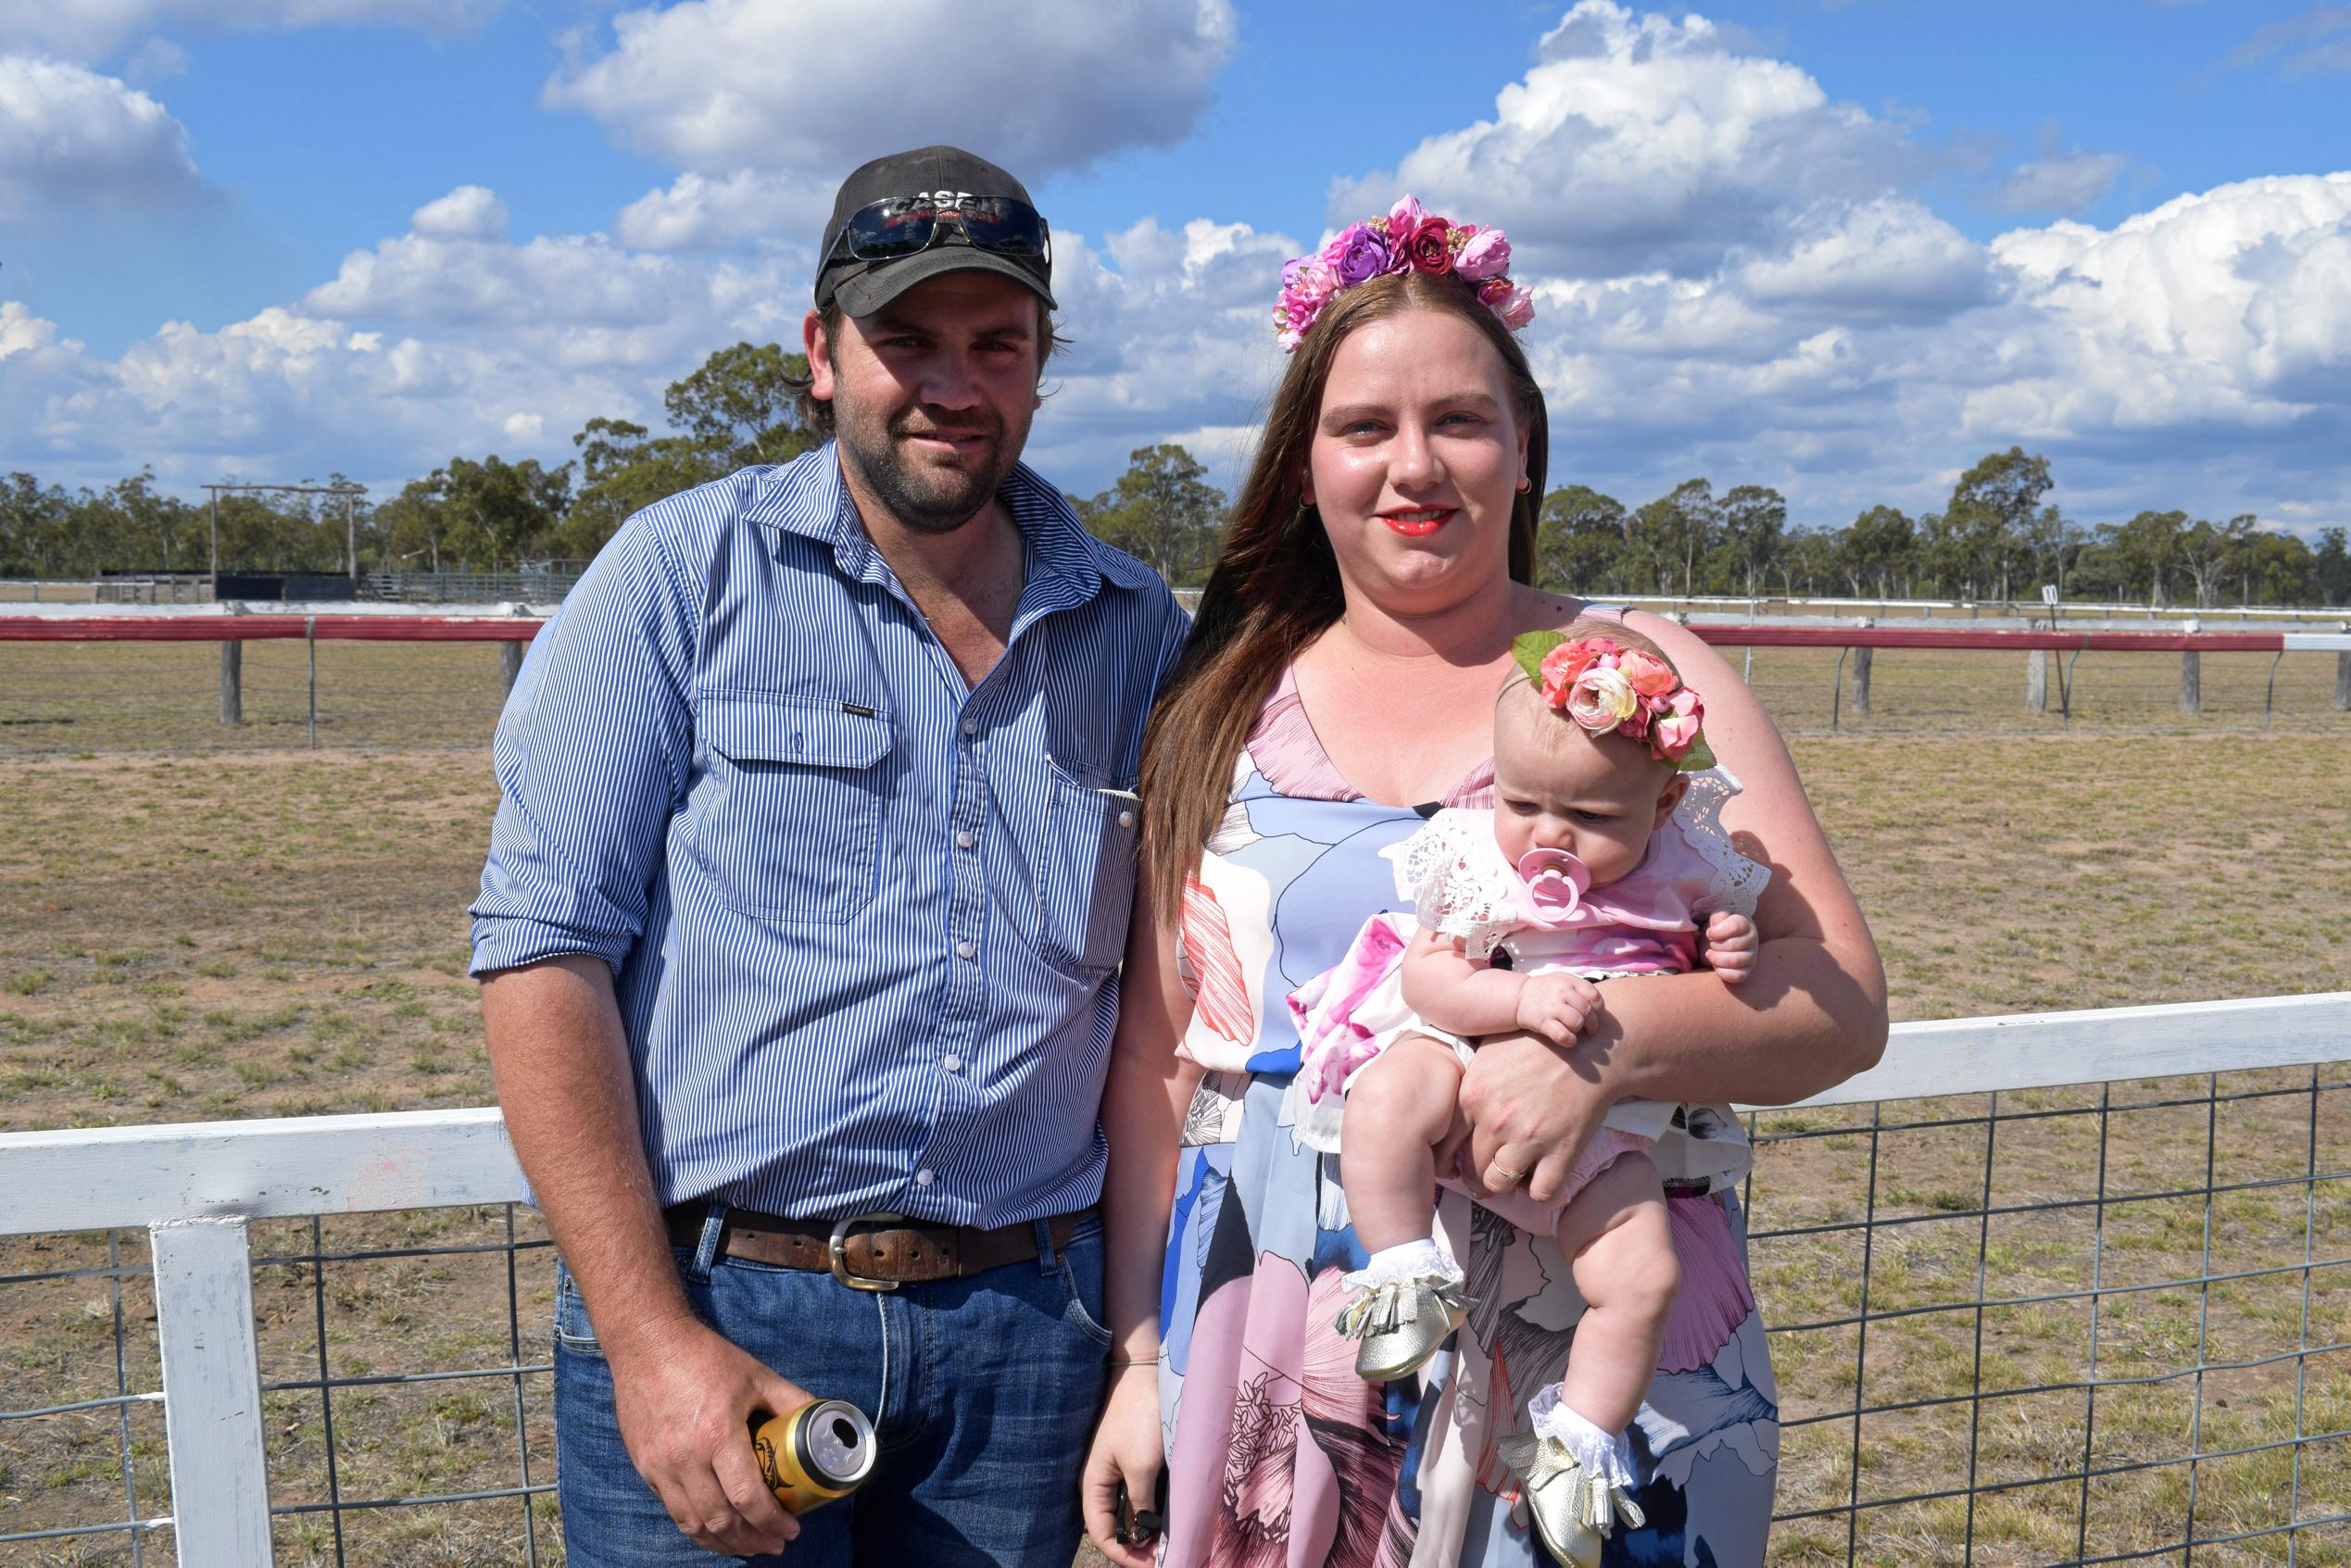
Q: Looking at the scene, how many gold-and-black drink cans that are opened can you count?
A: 1